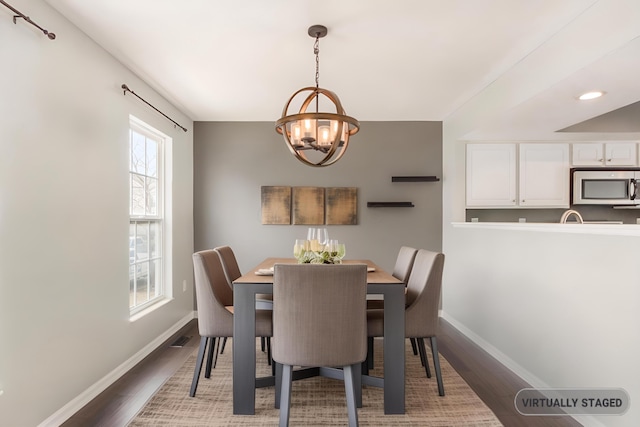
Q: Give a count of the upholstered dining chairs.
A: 5